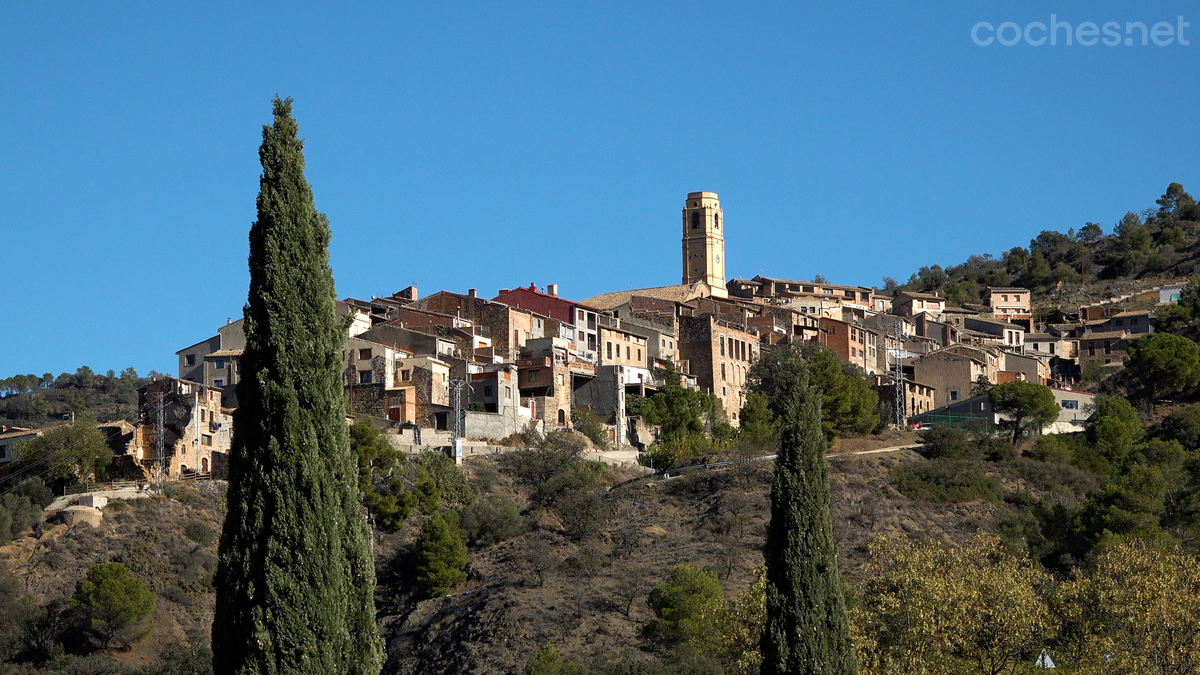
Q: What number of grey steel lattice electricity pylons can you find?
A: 3